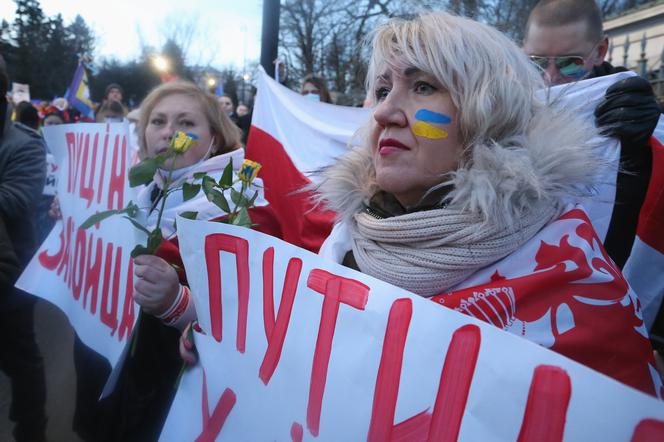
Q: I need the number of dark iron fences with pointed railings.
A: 1